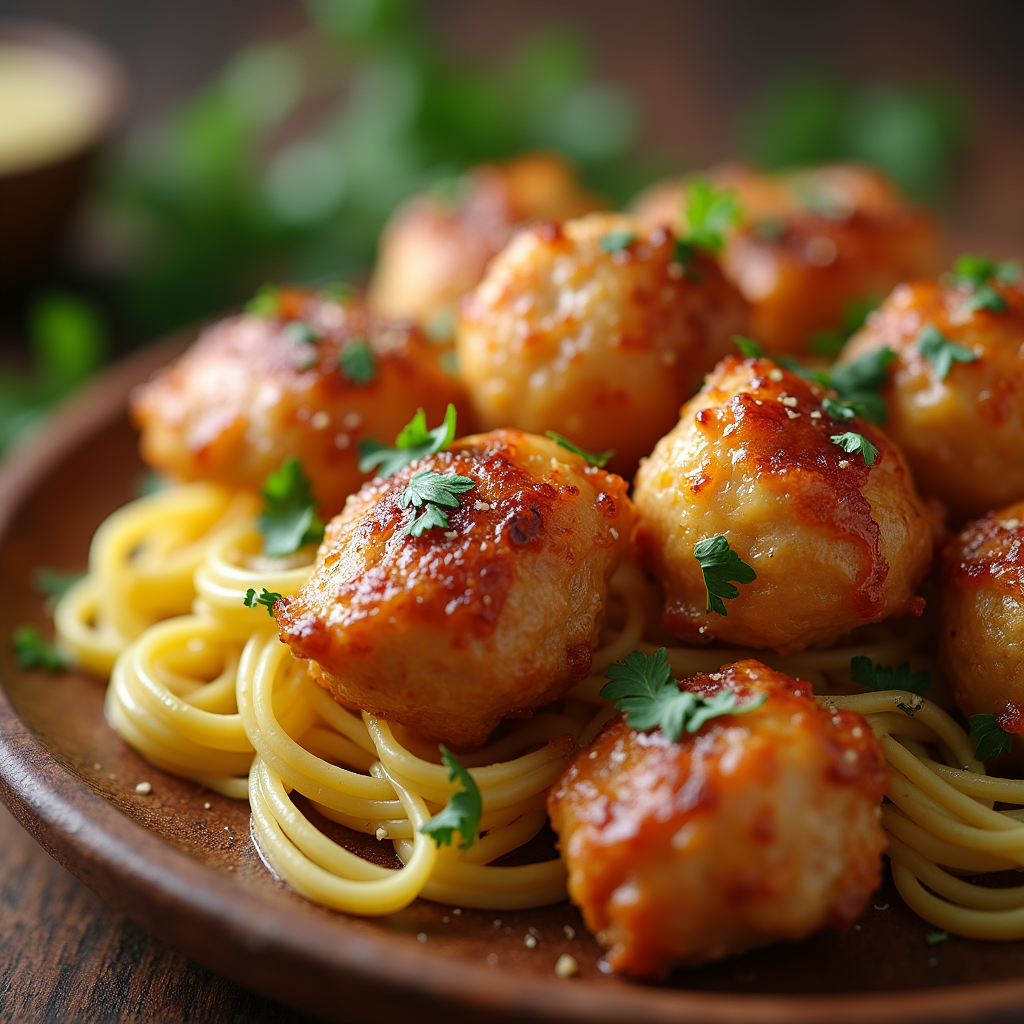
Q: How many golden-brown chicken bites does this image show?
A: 9